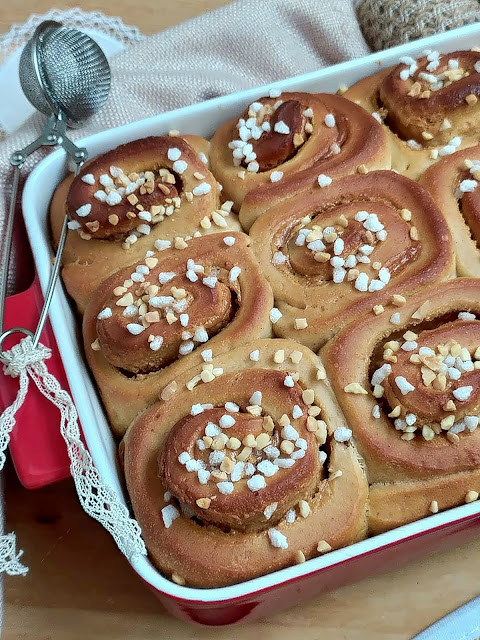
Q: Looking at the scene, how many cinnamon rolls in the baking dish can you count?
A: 8